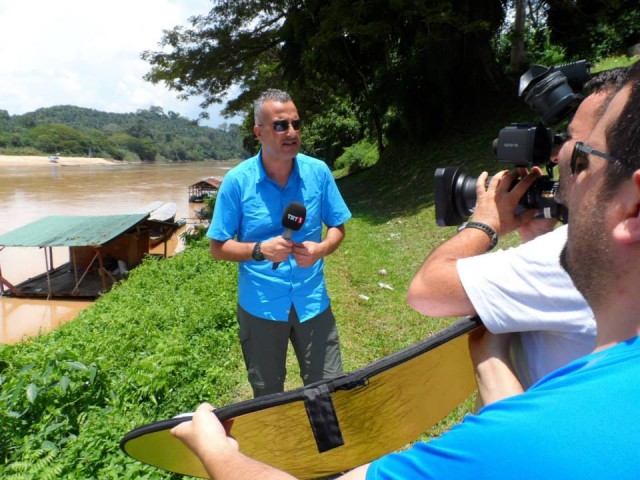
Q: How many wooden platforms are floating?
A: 2